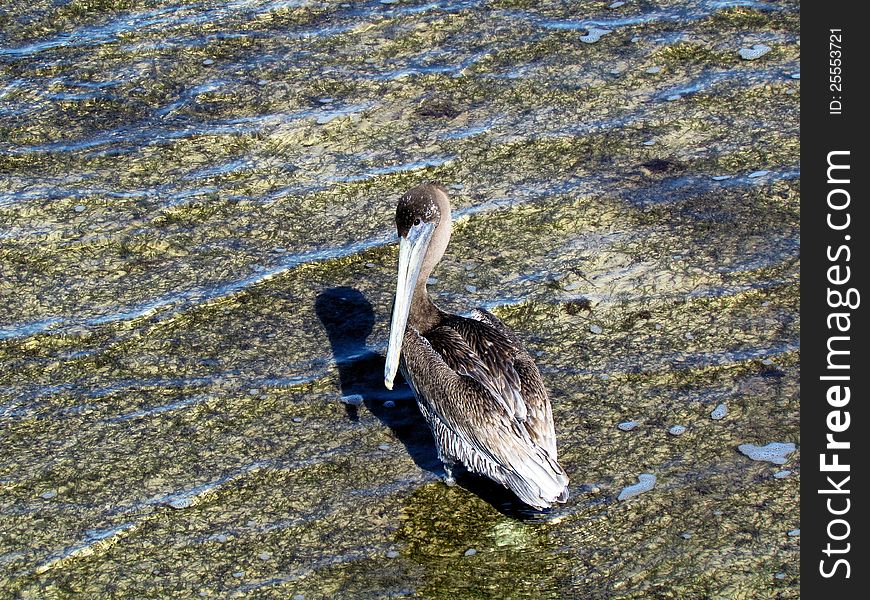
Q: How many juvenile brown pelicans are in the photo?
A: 1